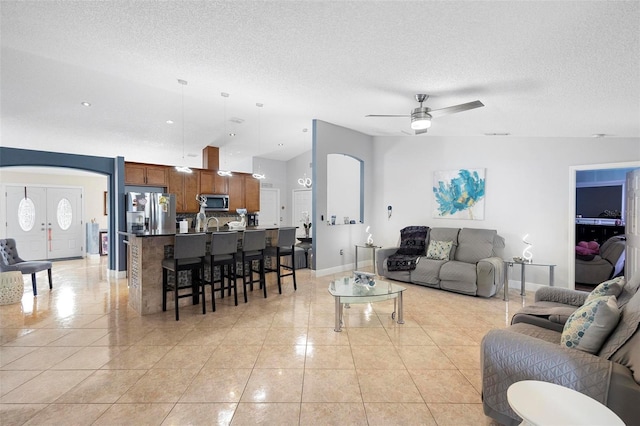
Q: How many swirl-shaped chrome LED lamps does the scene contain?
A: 2